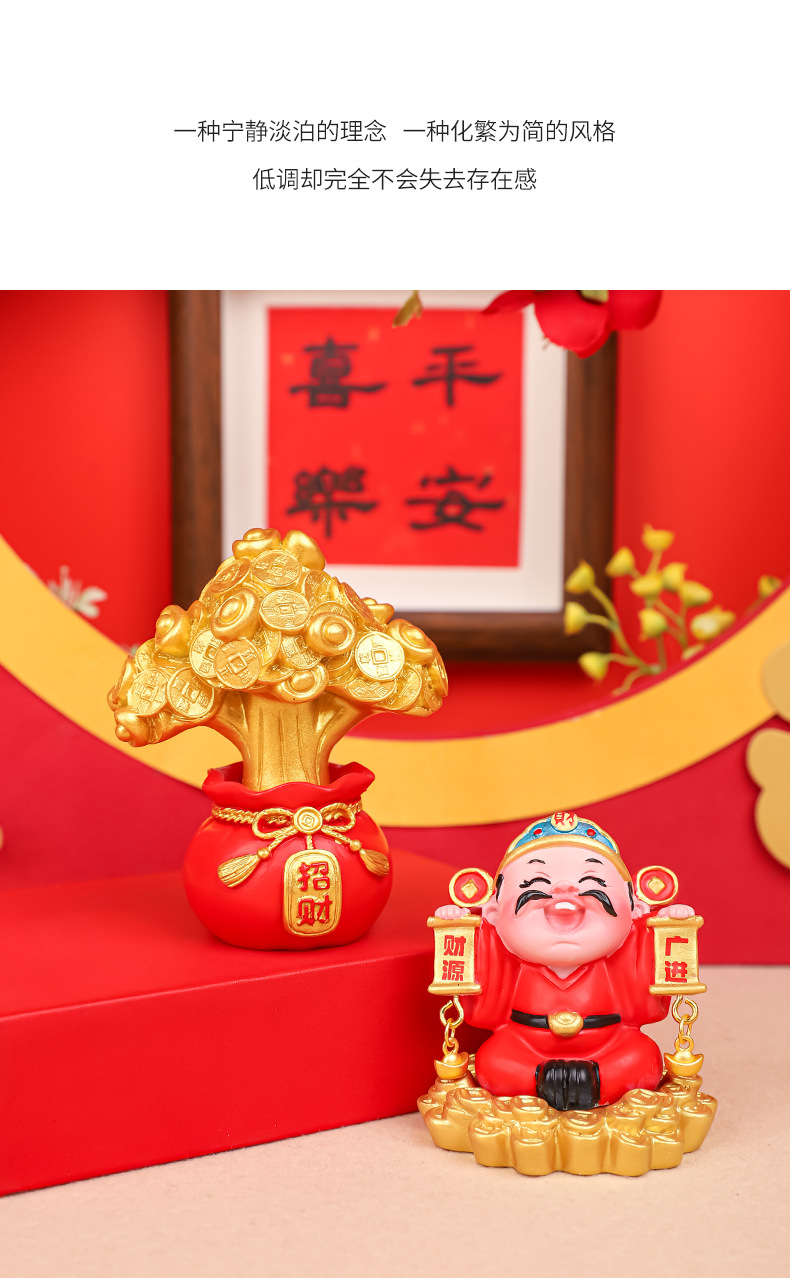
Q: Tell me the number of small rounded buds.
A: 11